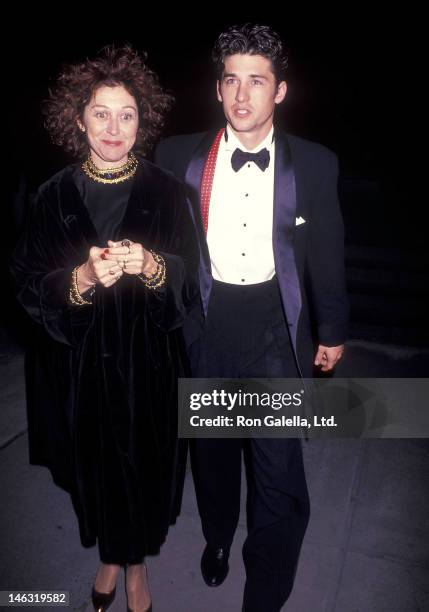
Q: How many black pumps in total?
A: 2